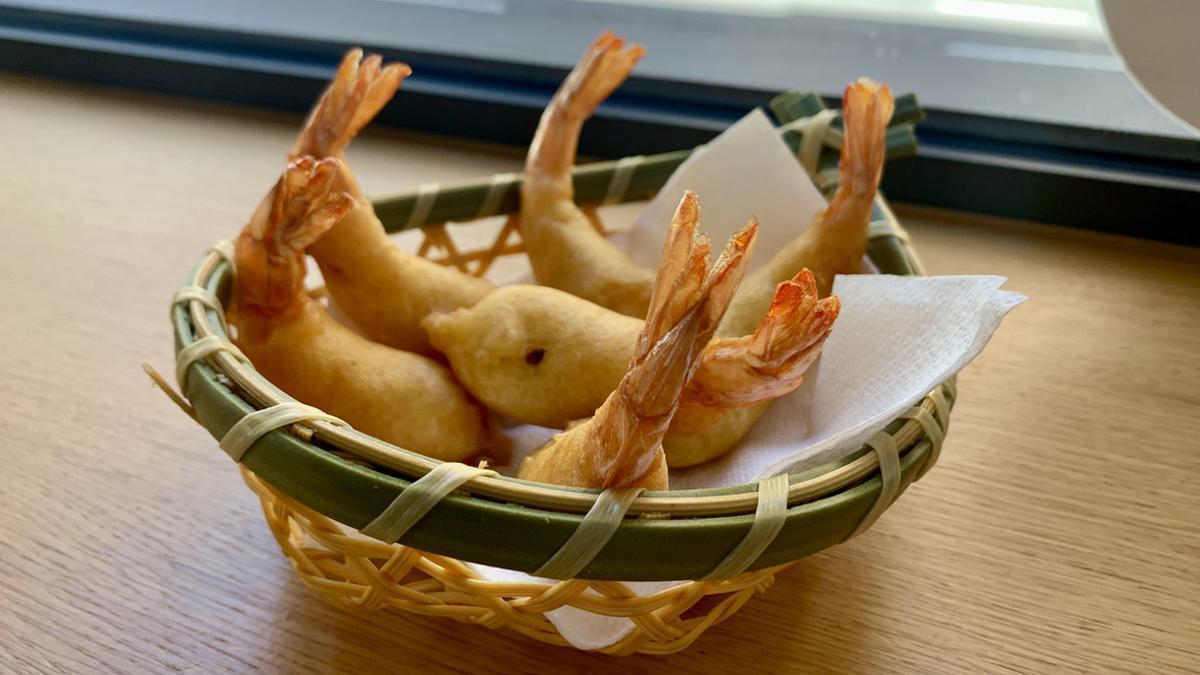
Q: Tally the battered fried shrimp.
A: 6